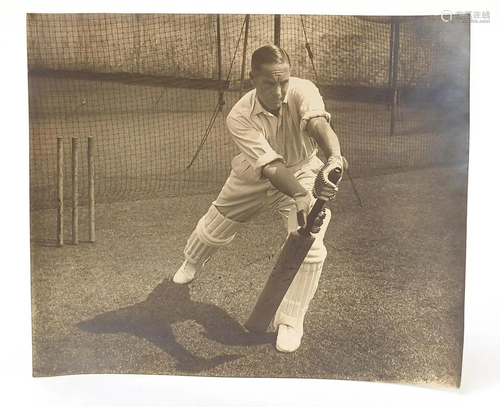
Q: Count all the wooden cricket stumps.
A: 3